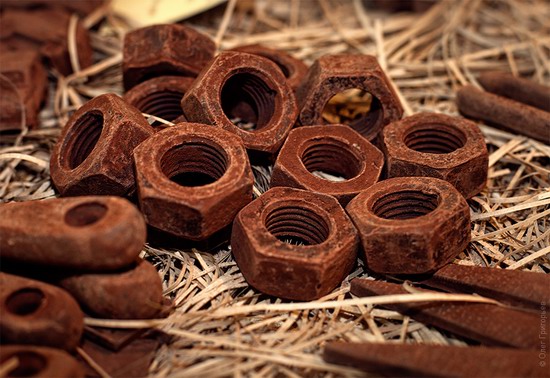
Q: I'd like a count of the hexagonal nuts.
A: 11